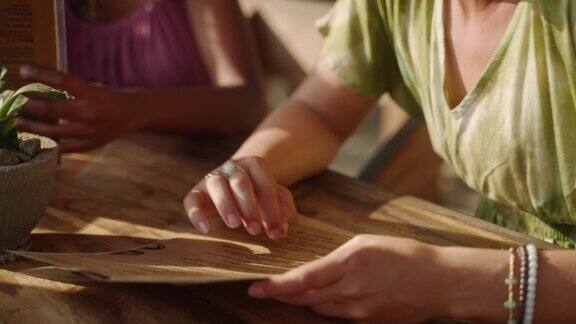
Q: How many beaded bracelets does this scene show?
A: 3